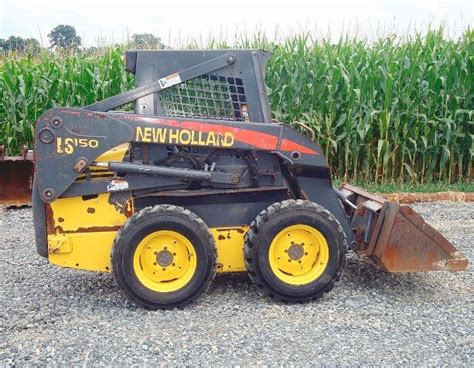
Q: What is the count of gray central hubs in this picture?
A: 2